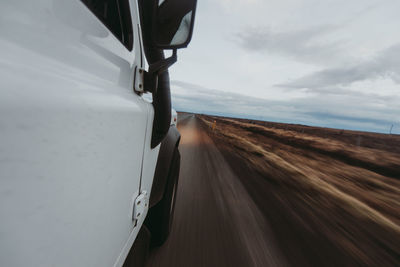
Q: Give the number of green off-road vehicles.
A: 0